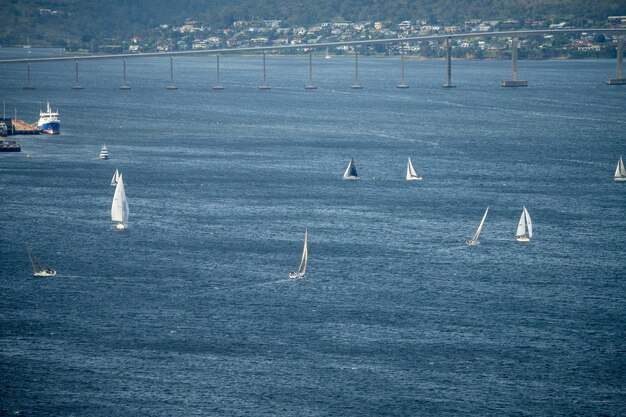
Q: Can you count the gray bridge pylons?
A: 12